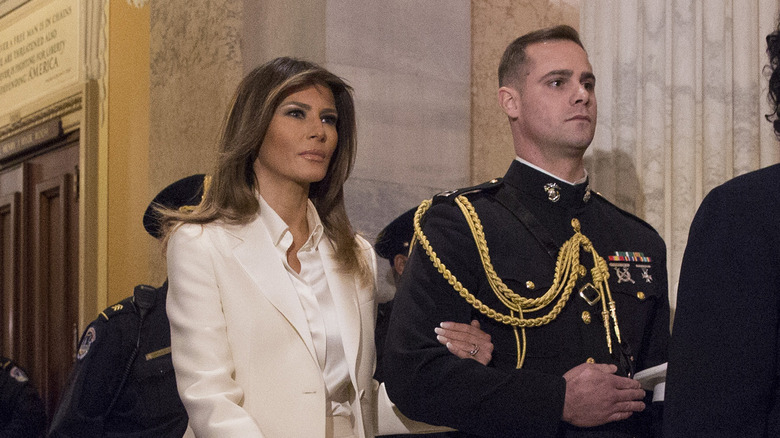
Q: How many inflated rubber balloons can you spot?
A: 0